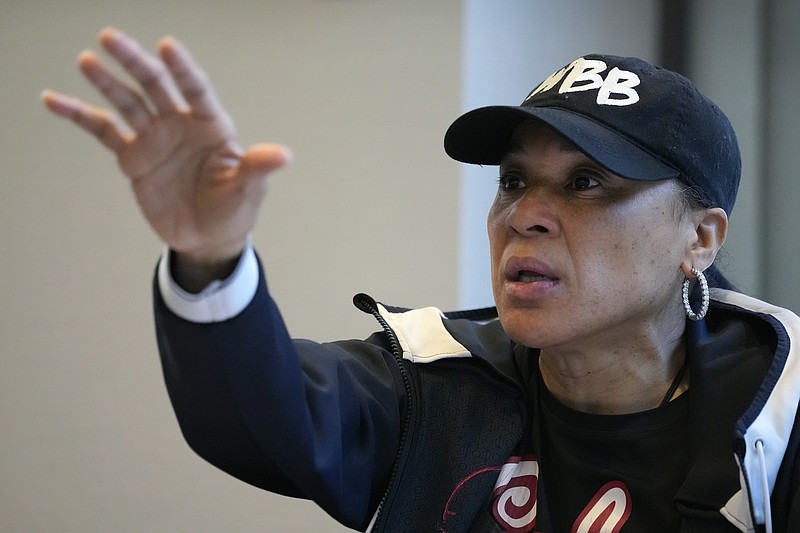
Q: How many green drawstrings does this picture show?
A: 0